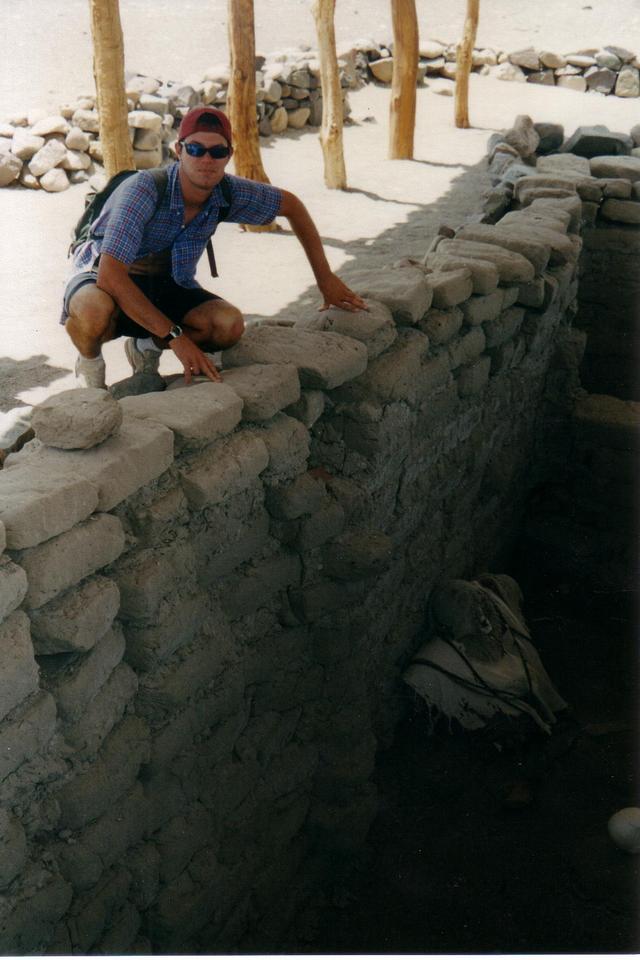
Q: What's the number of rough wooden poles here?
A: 5